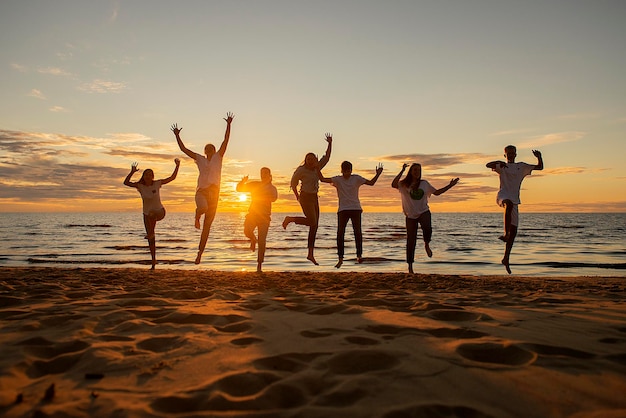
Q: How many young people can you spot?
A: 7